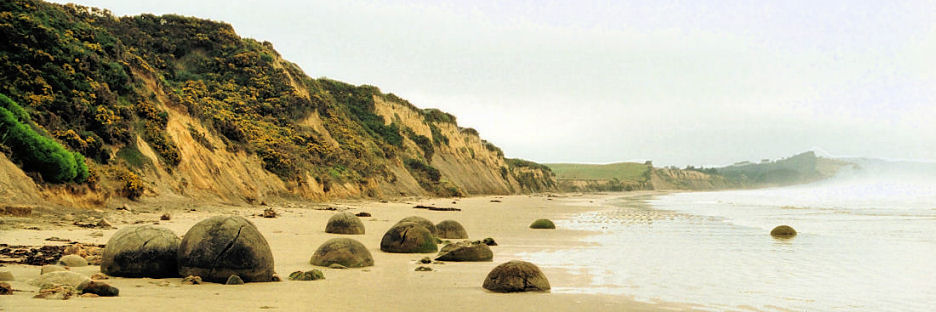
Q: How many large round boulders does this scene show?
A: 11